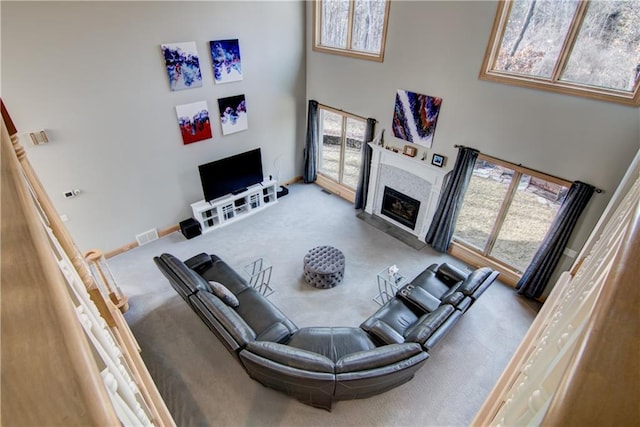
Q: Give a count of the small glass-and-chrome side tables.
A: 2